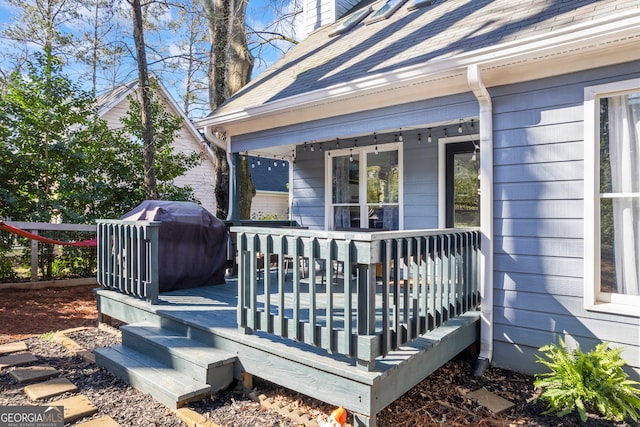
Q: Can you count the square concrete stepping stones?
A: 7